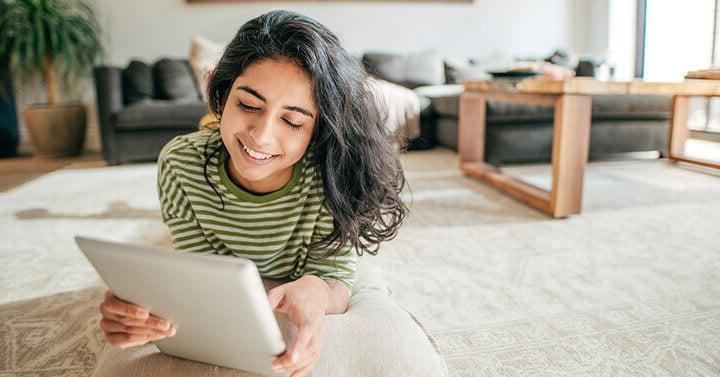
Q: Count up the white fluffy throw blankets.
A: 1